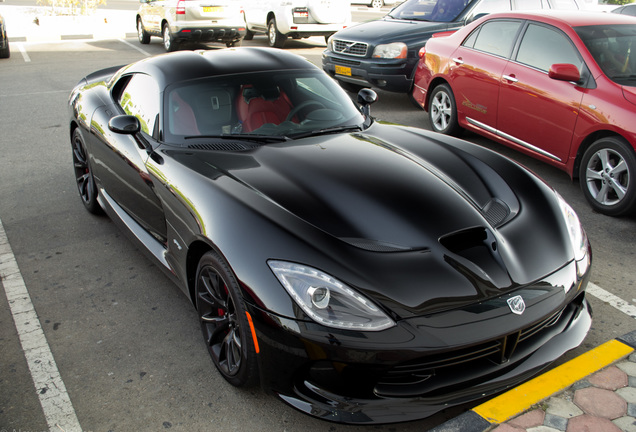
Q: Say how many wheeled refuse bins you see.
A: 0